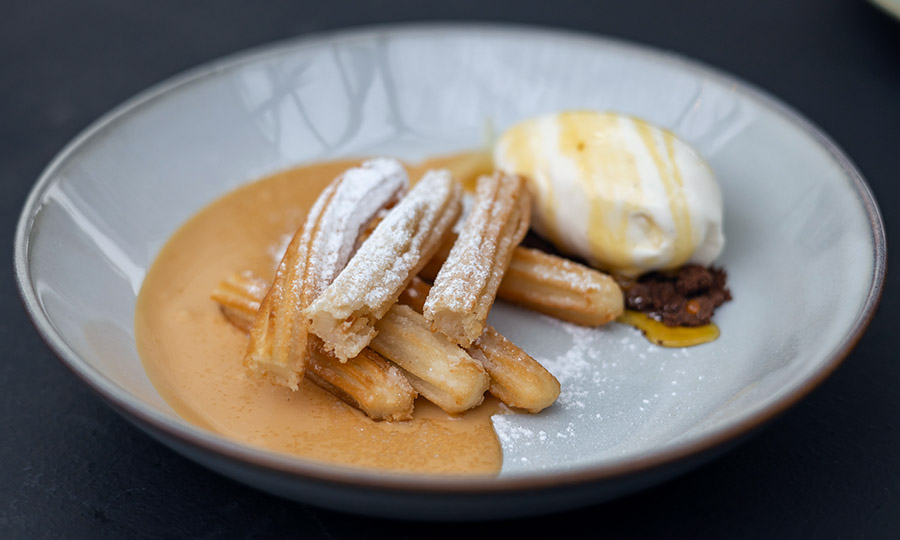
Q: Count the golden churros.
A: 7